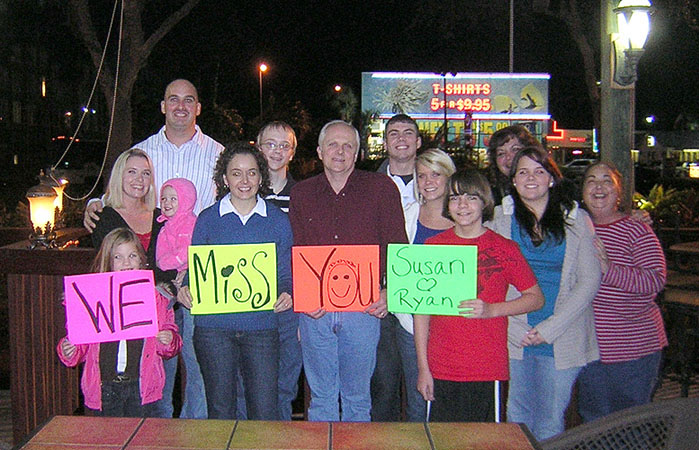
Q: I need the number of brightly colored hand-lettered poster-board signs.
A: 4